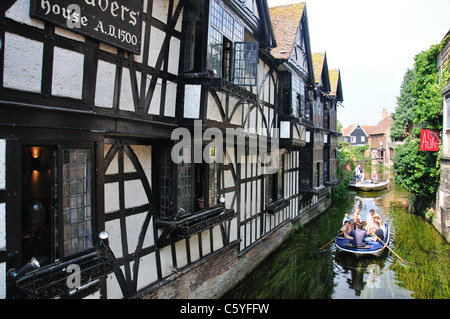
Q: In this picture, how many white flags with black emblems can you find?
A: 0